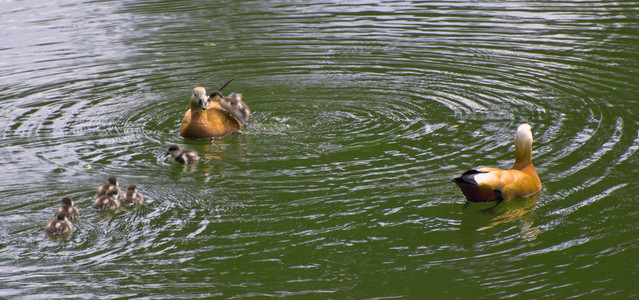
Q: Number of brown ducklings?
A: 7